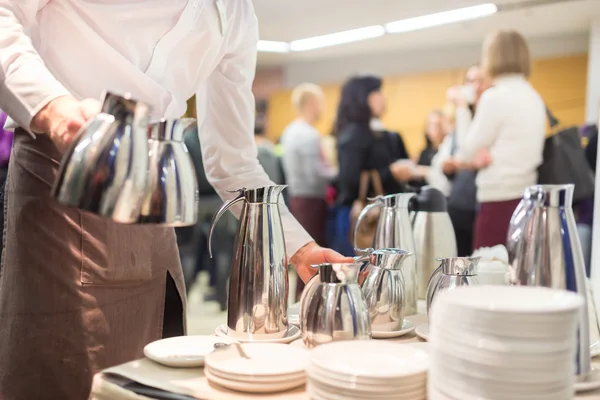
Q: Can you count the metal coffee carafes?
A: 9